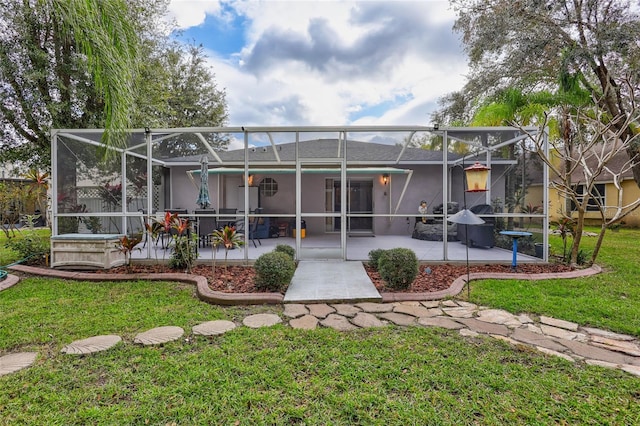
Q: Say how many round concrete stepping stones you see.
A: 5